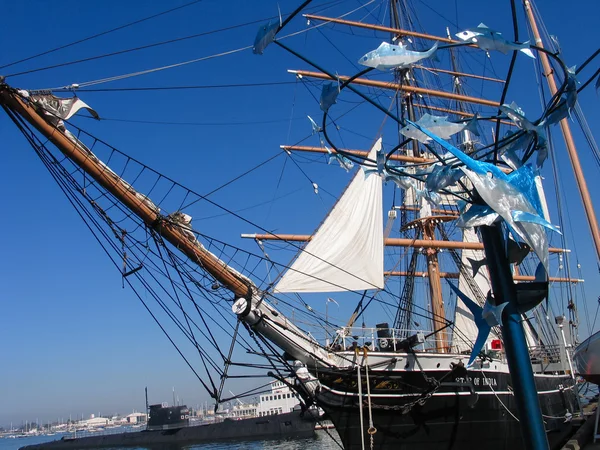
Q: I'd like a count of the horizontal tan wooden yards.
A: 8